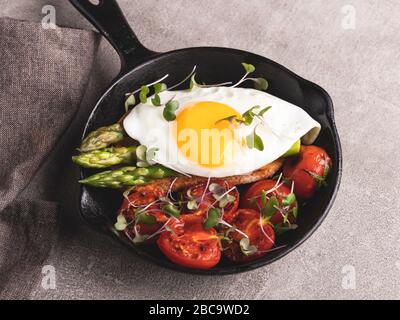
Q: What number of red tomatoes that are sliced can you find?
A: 4